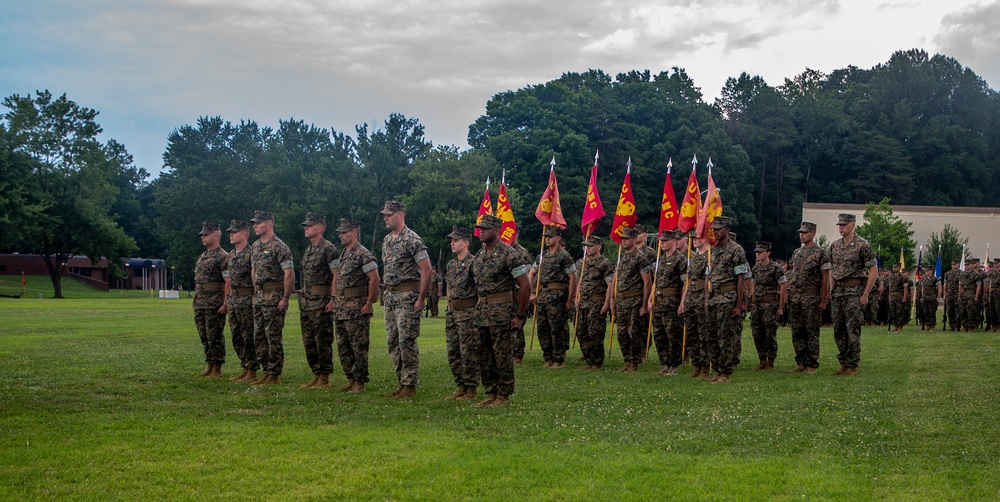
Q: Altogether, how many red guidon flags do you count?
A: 8